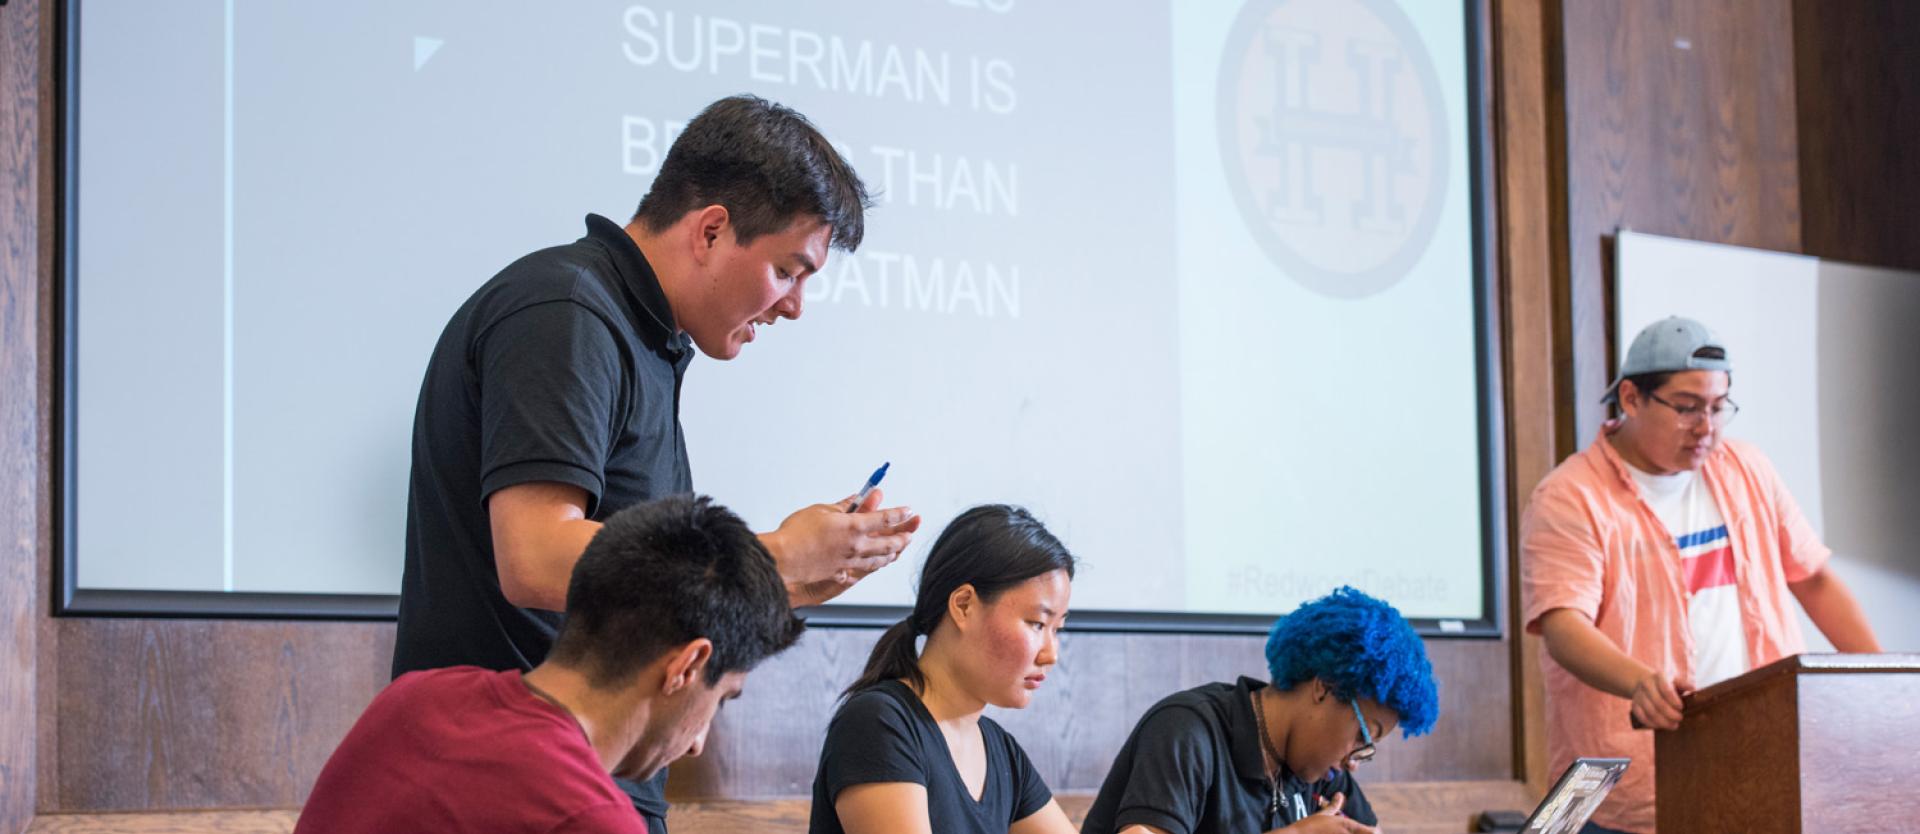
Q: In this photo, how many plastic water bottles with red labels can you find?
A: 0